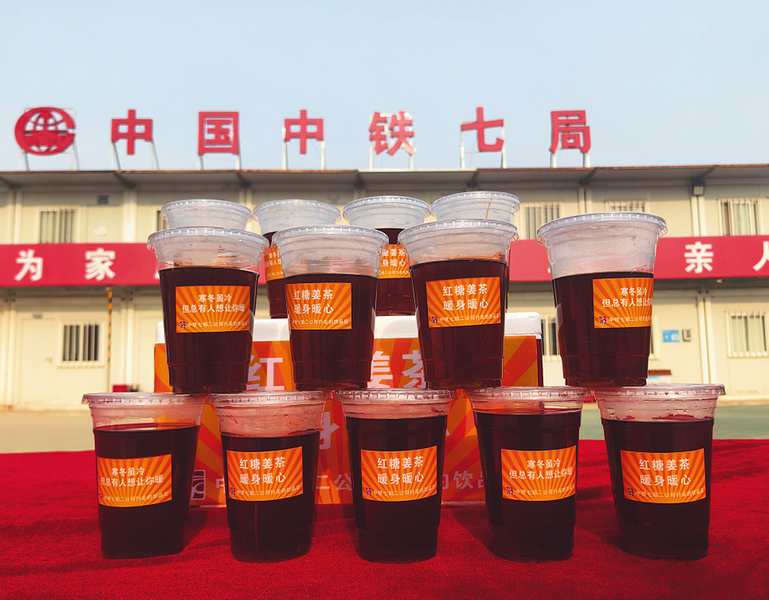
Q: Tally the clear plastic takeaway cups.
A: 13